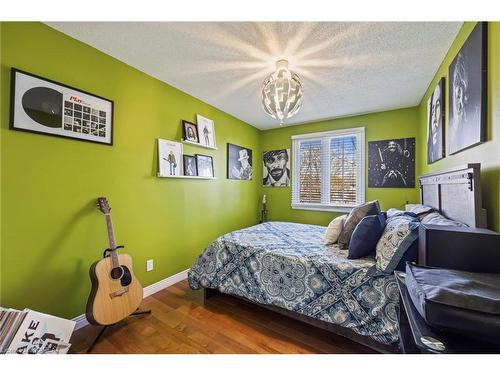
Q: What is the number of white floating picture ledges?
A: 2